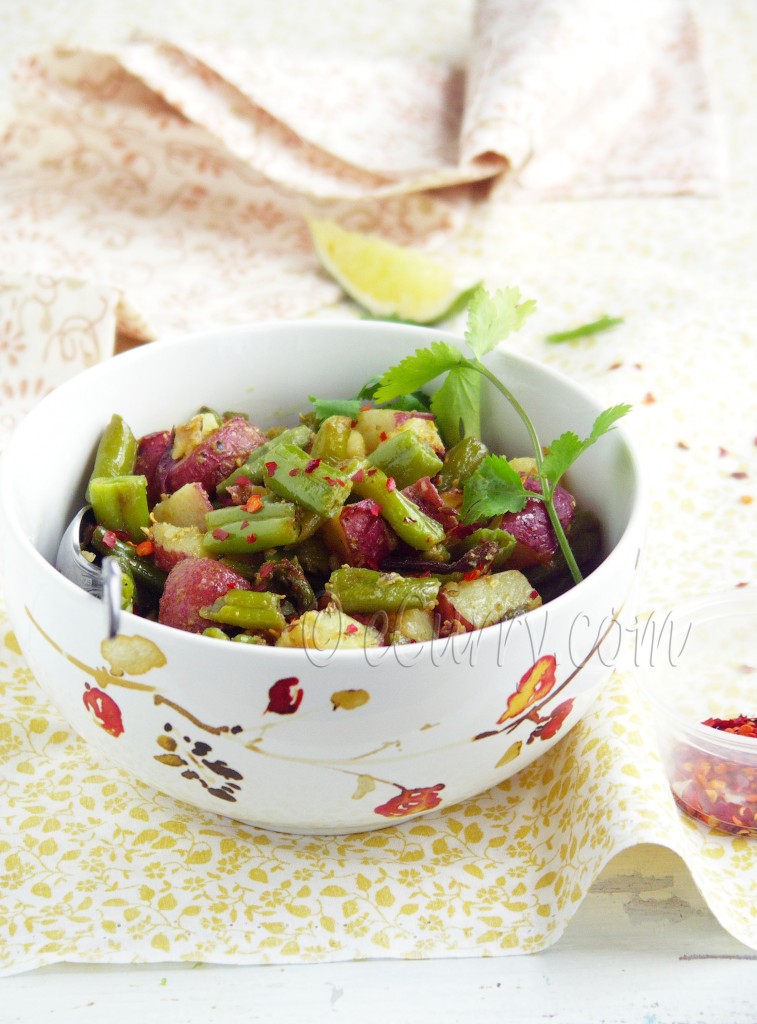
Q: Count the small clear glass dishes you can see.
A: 1